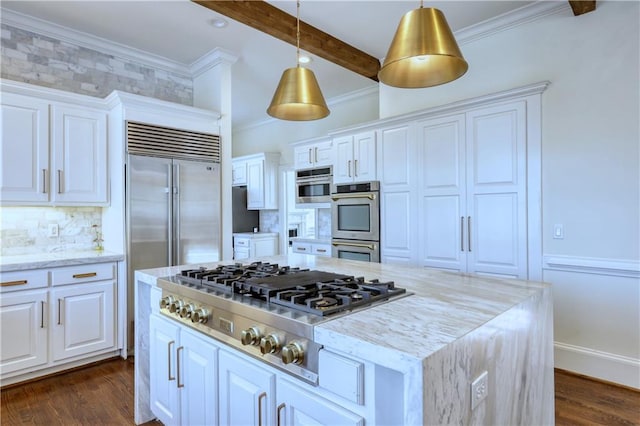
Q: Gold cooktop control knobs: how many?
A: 7